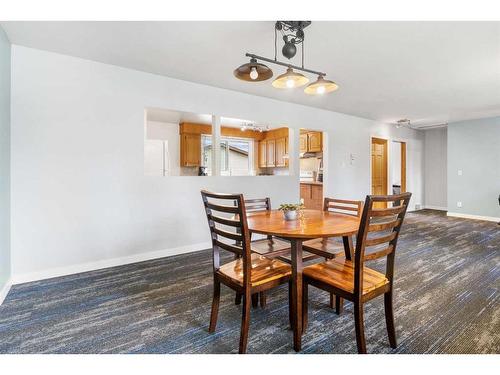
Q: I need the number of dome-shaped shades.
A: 3